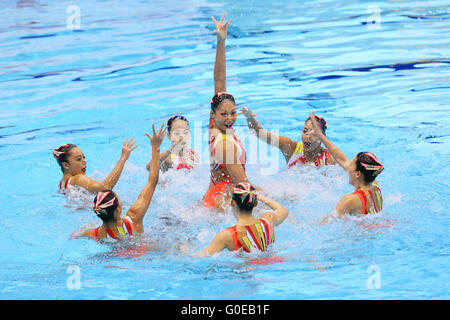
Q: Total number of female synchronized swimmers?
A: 7